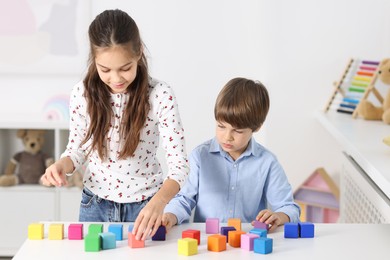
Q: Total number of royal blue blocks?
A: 2